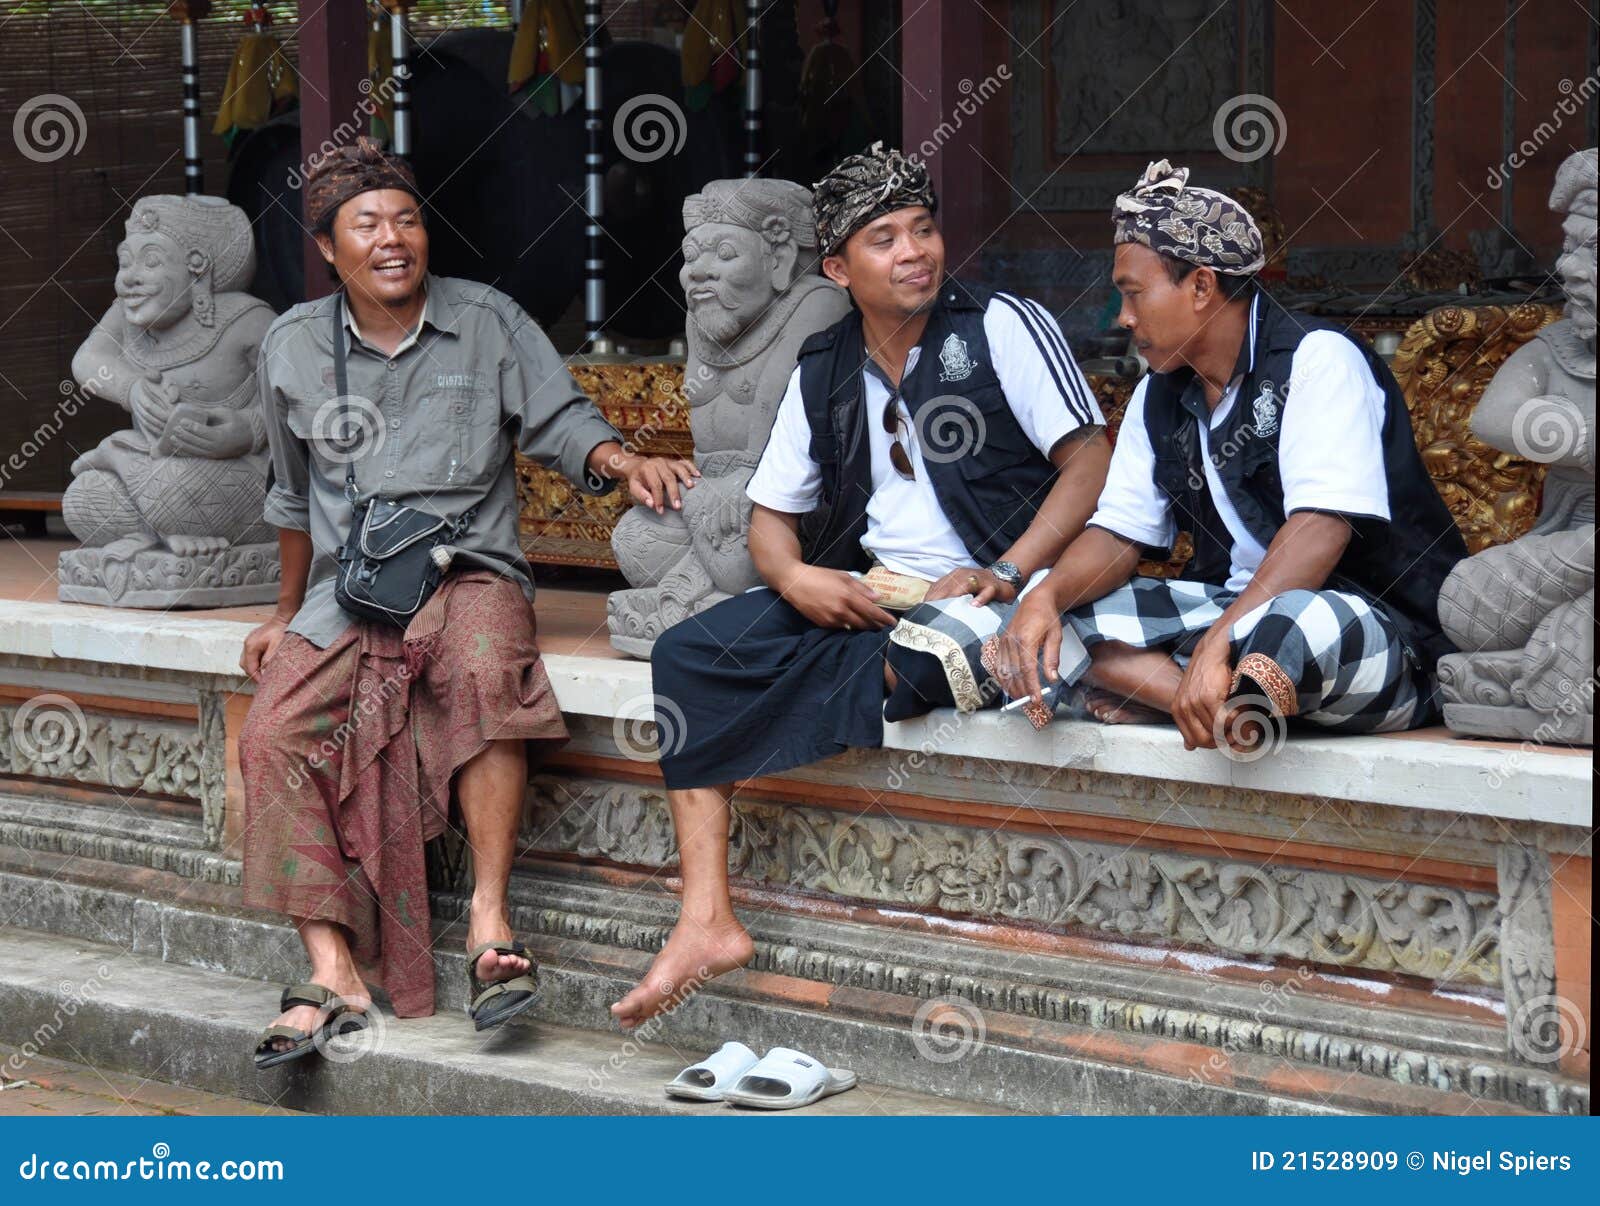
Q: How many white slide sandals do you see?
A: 2